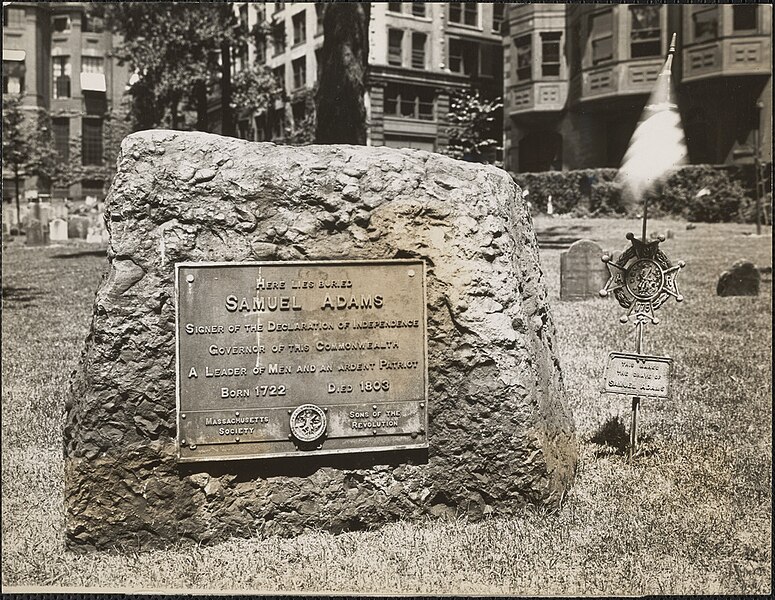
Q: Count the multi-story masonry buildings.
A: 3